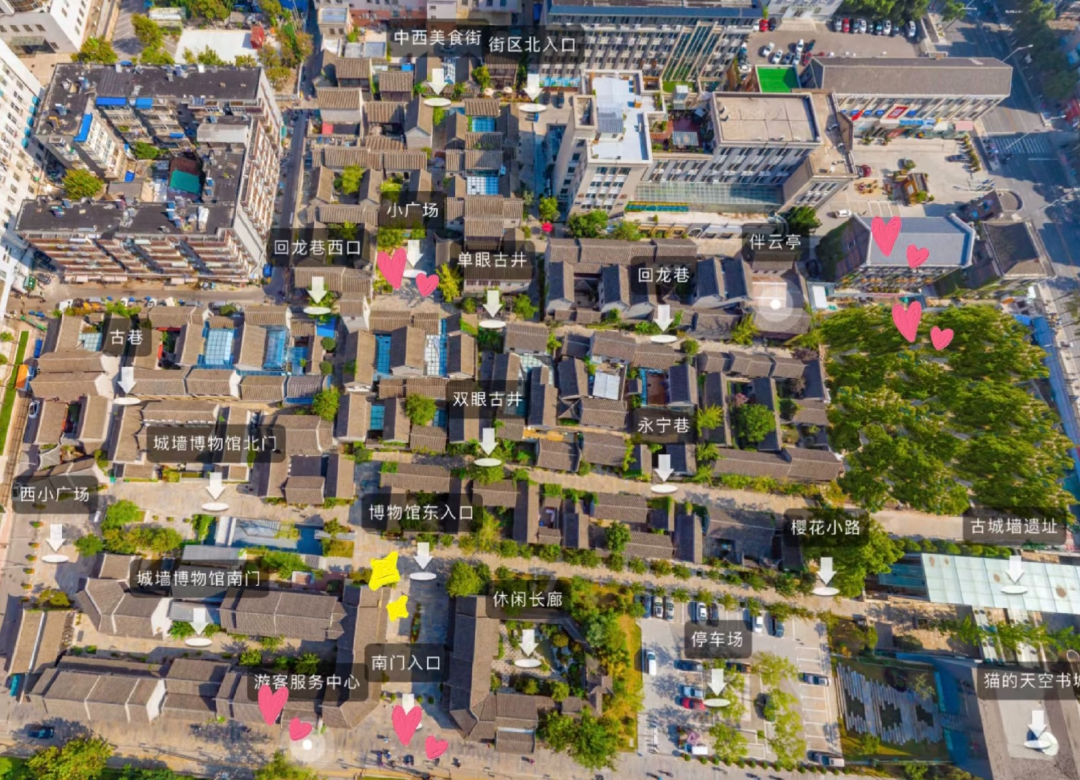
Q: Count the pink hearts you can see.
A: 10